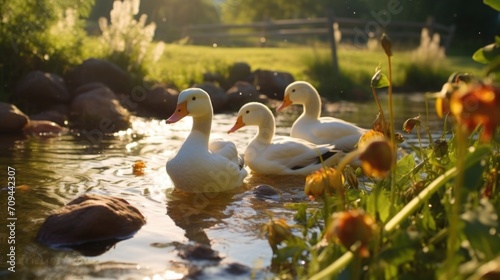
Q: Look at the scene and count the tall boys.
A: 0